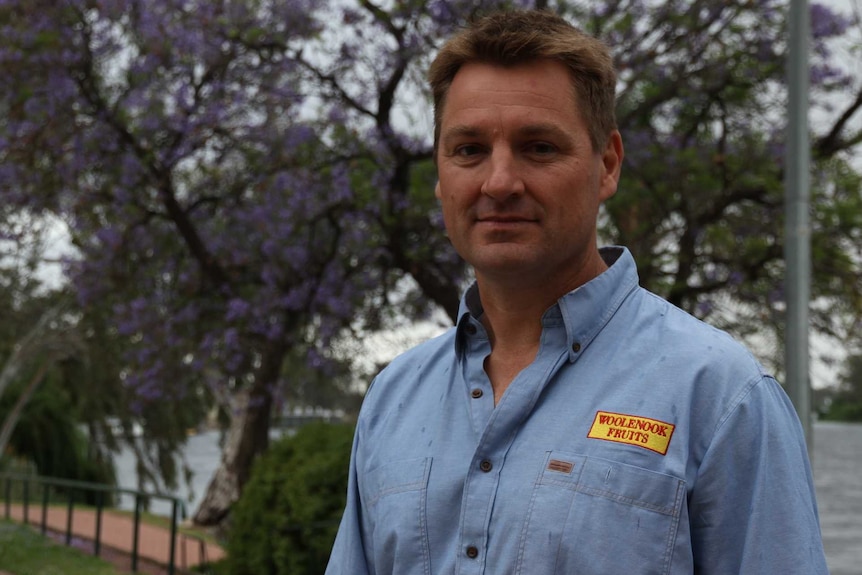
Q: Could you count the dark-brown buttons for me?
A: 5